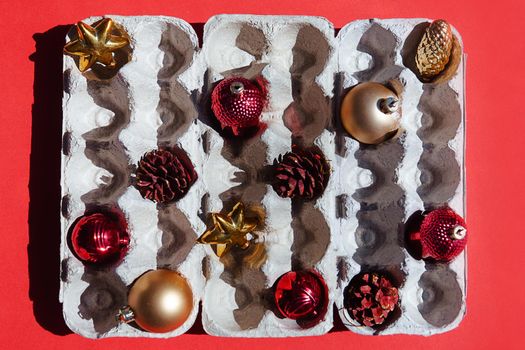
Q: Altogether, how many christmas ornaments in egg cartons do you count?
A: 12